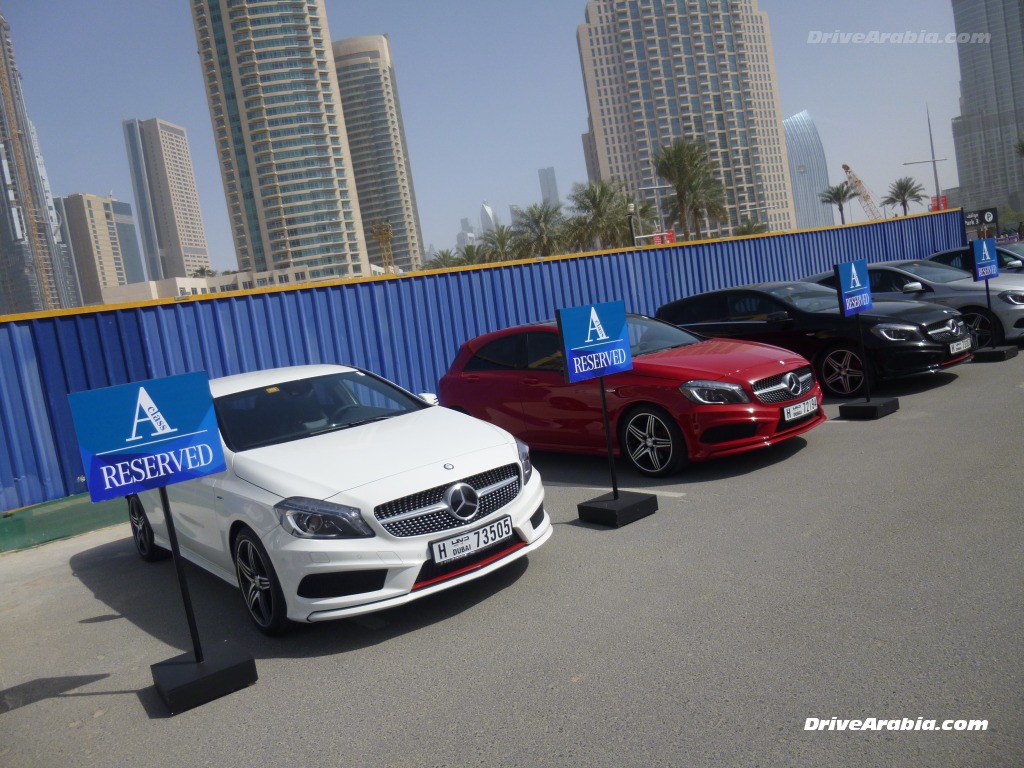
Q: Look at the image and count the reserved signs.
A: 4